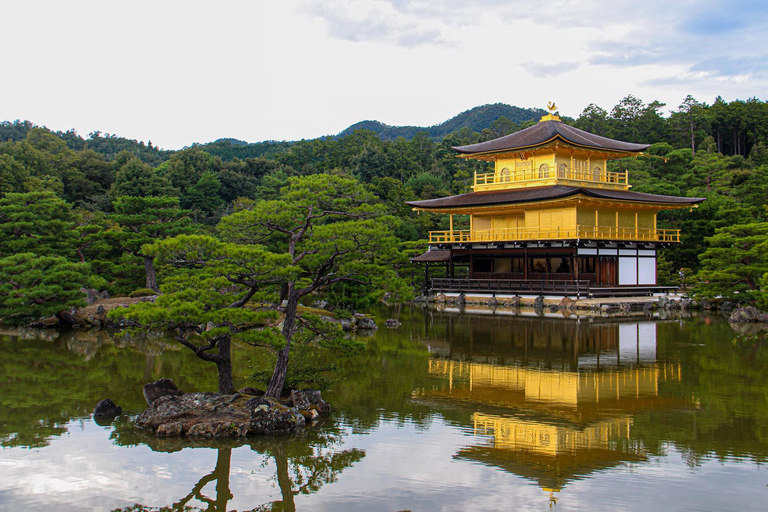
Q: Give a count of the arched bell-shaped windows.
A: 4